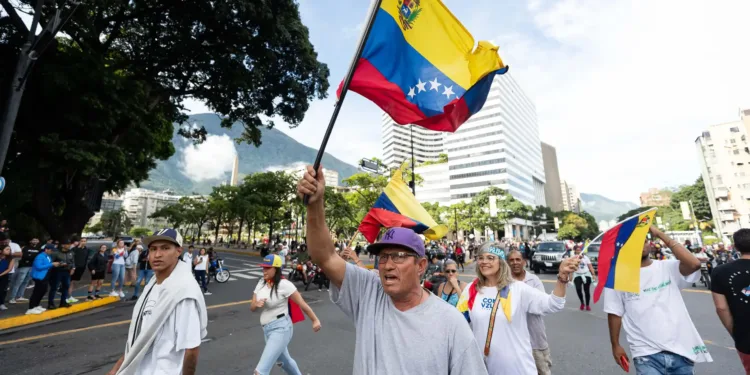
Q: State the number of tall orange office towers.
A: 0